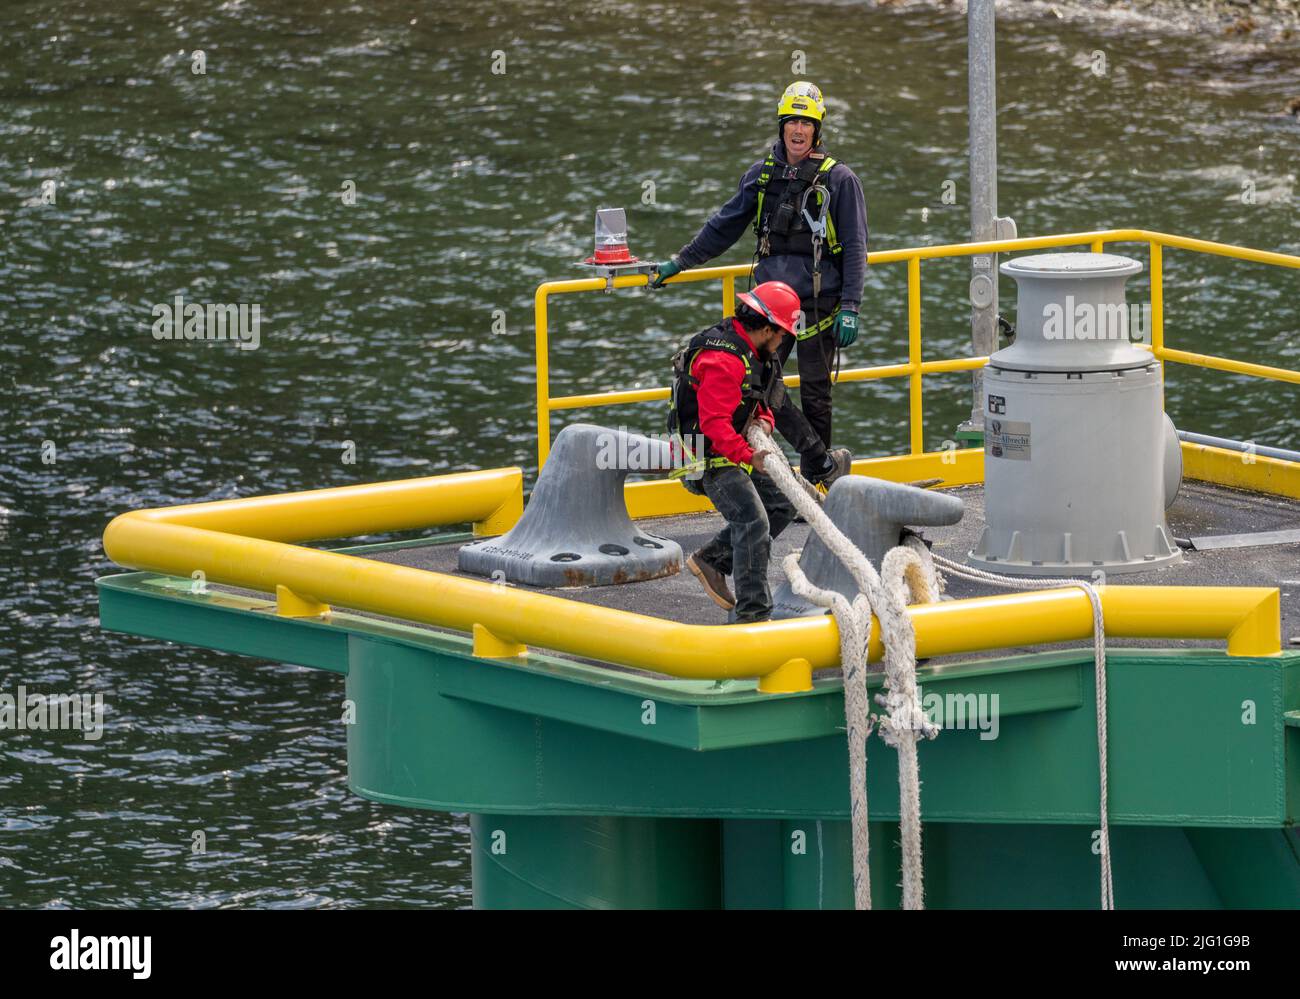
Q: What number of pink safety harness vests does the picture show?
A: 0